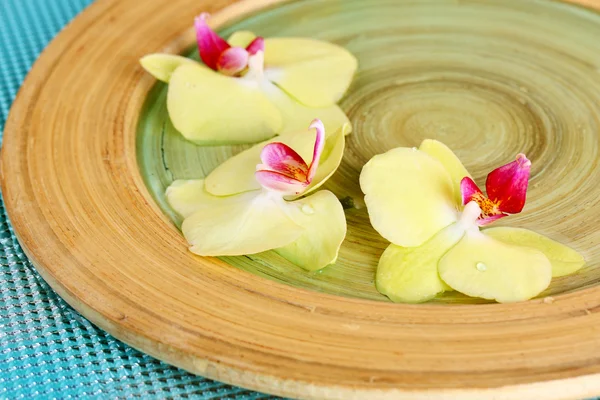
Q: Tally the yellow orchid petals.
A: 15